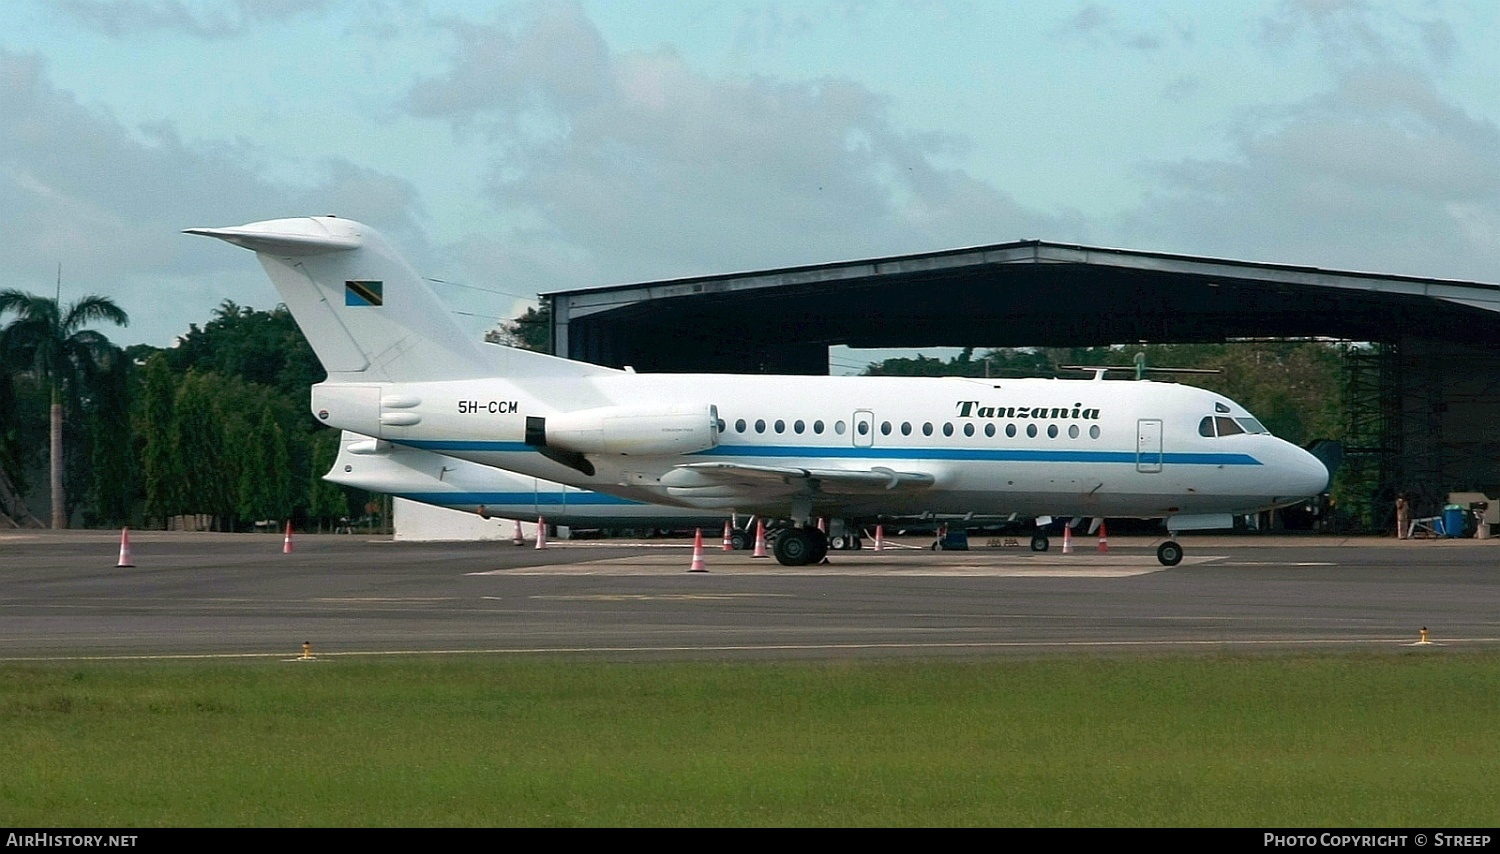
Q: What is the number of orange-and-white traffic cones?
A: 11